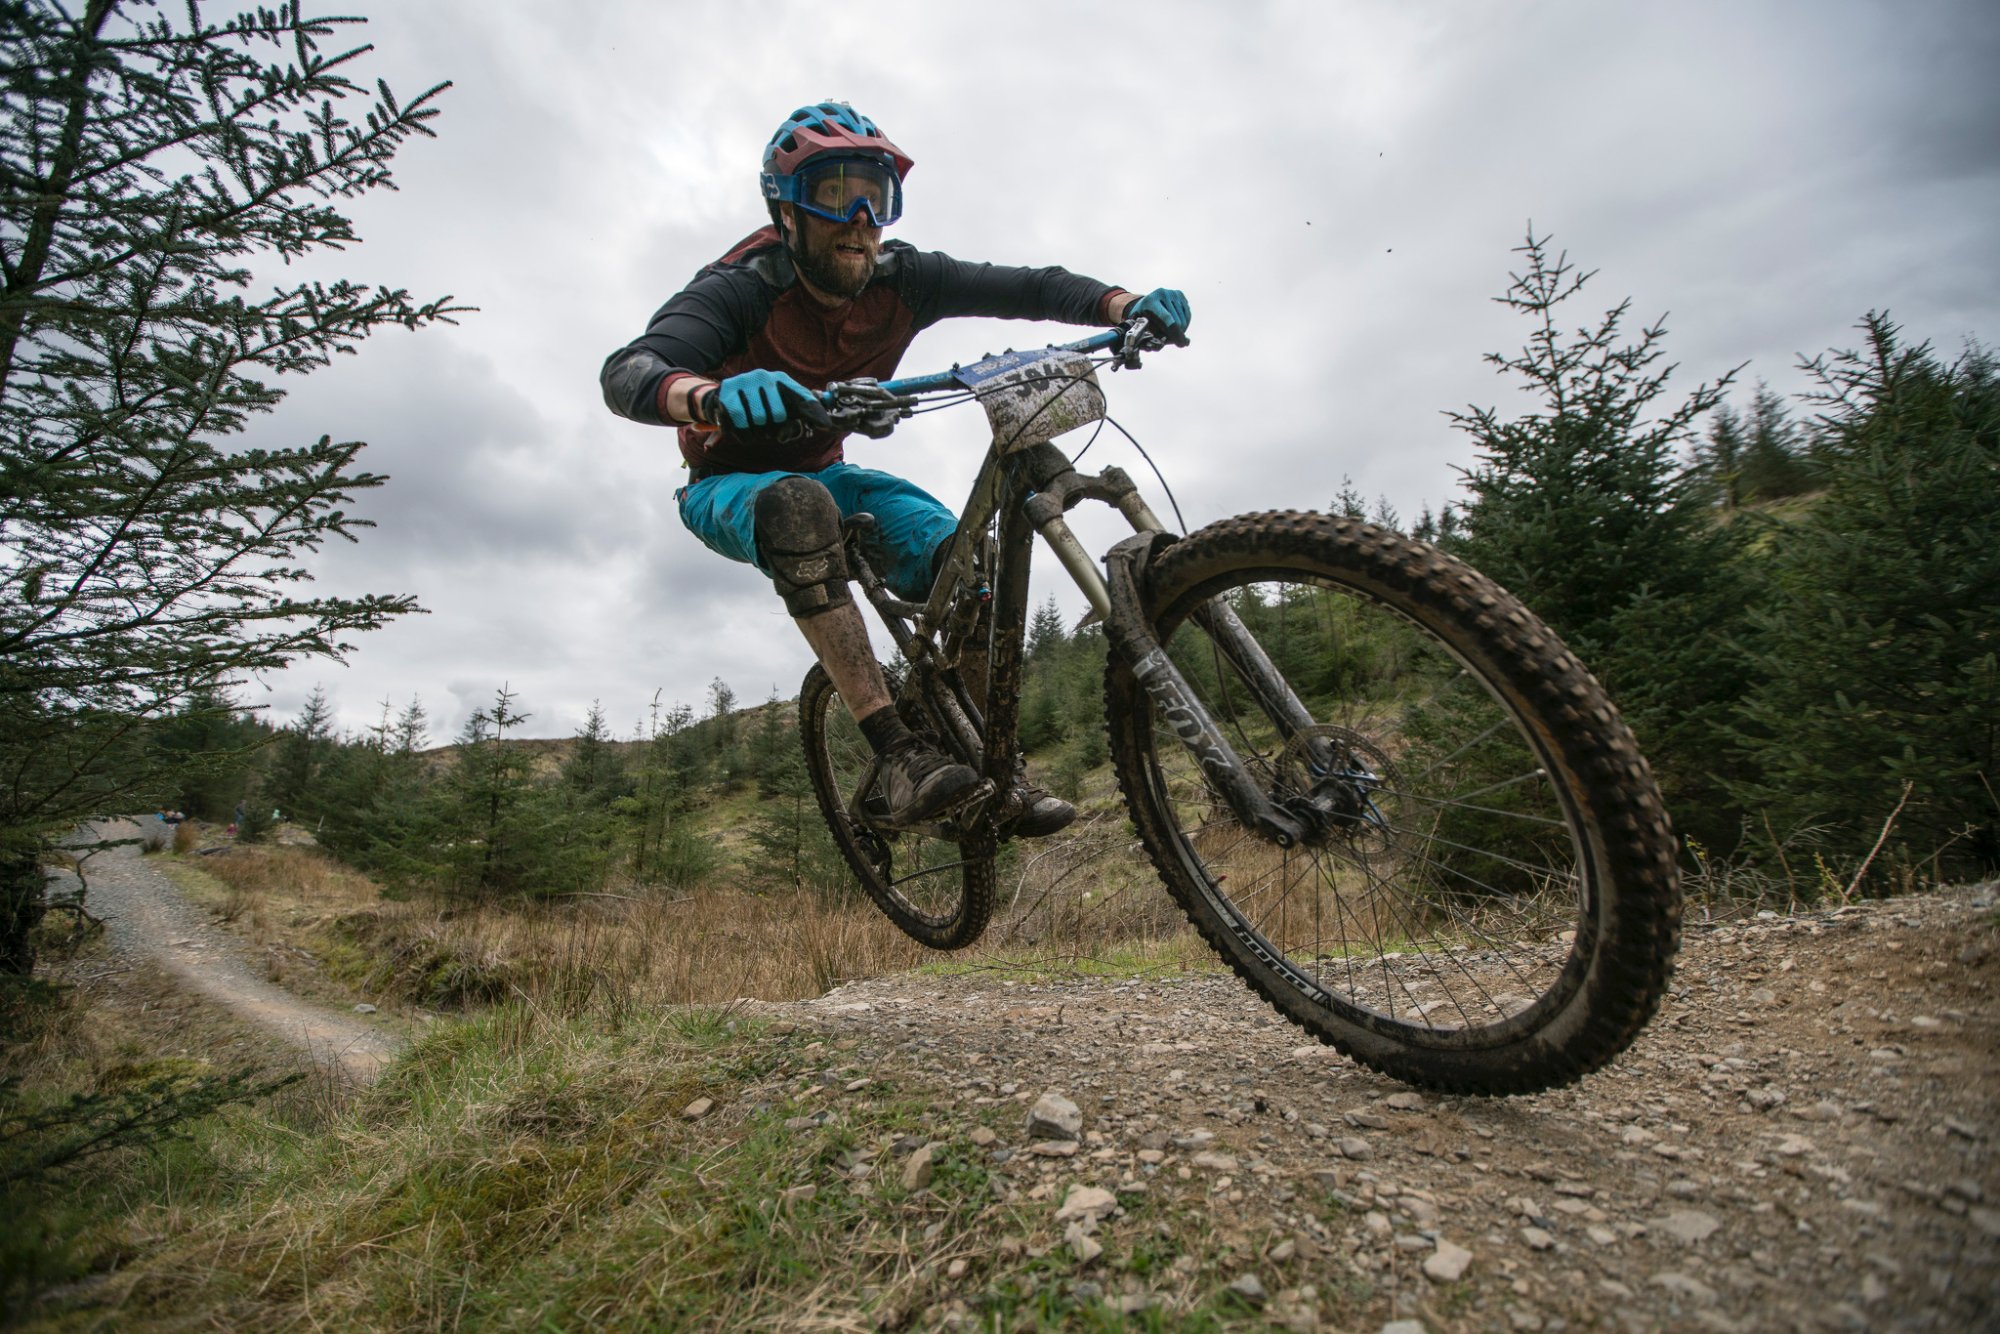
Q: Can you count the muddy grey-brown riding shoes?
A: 2